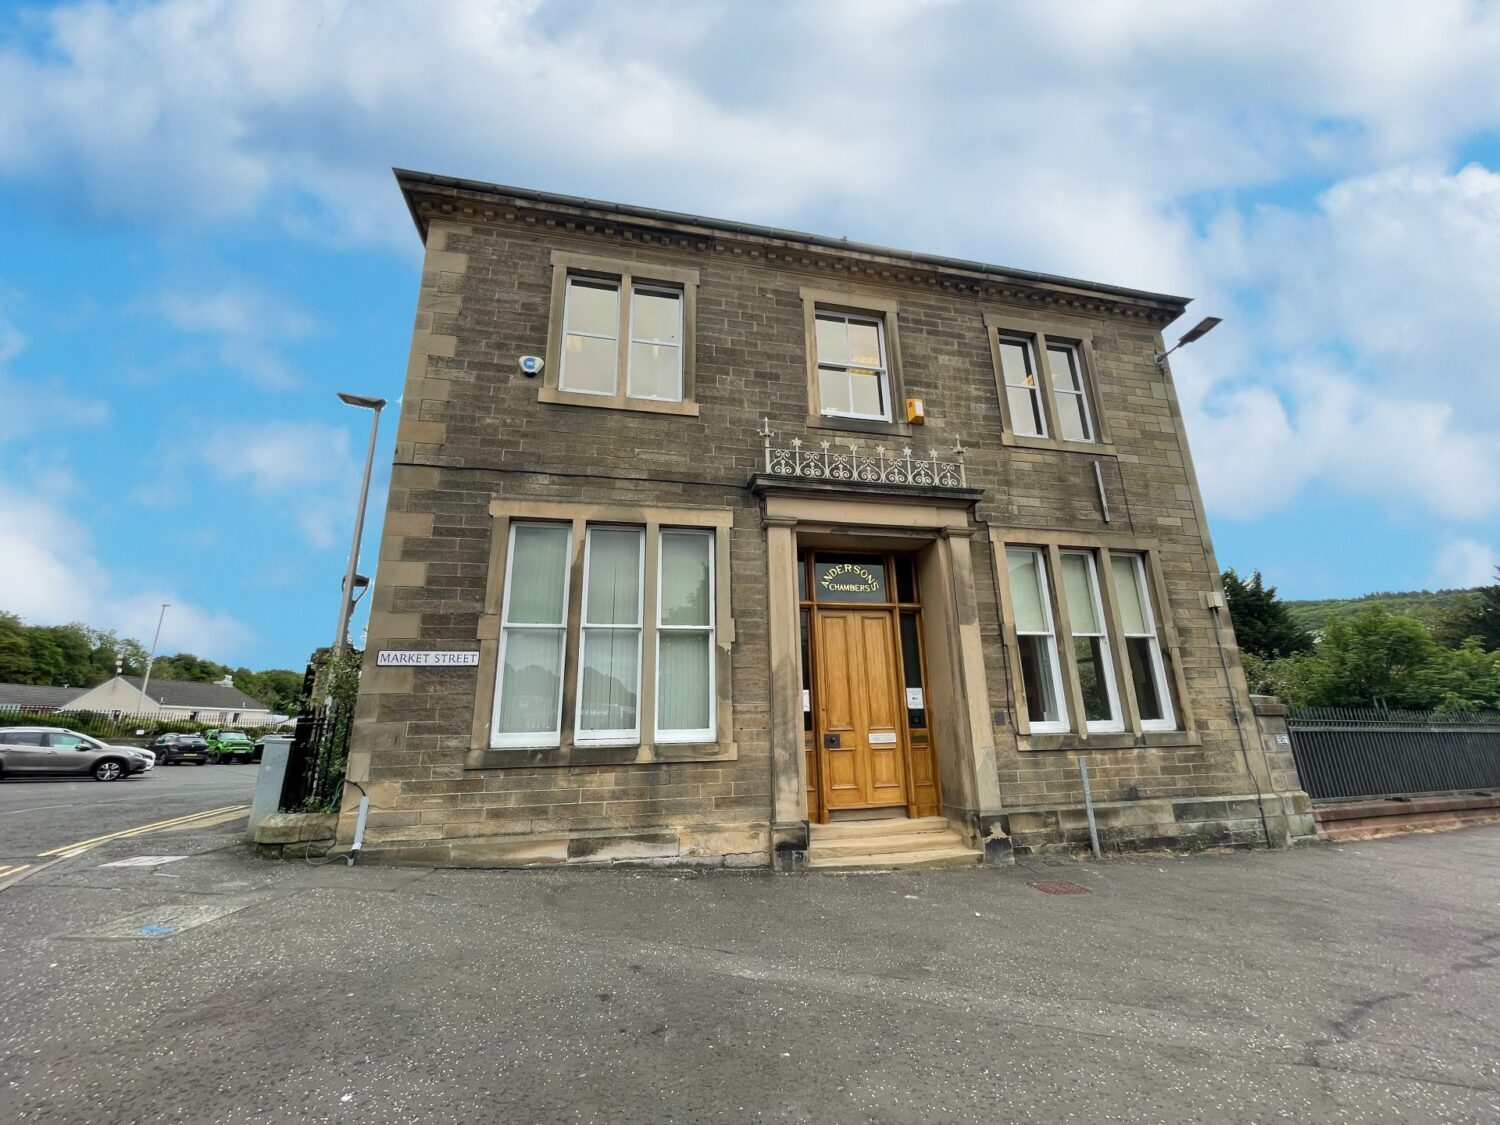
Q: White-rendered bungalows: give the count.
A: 1